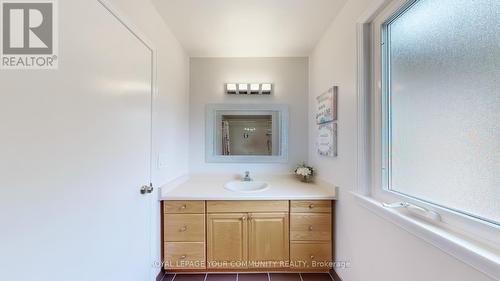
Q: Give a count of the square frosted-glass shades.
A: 4